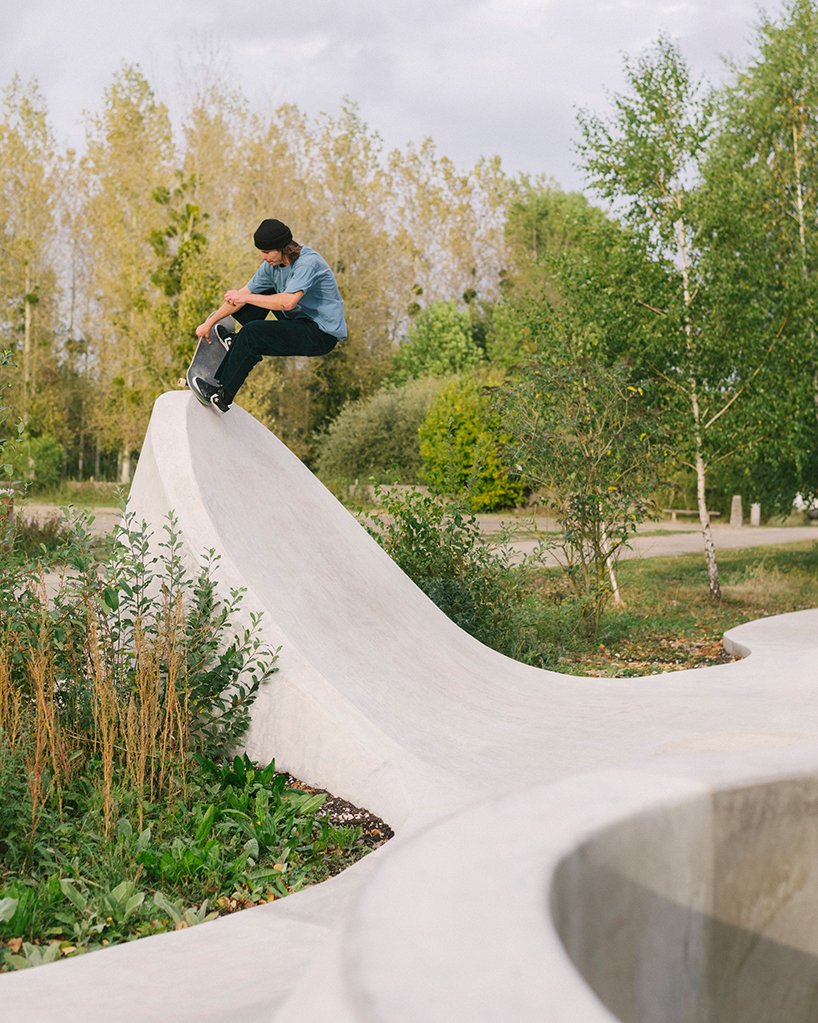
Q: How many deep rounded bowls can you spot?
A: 1